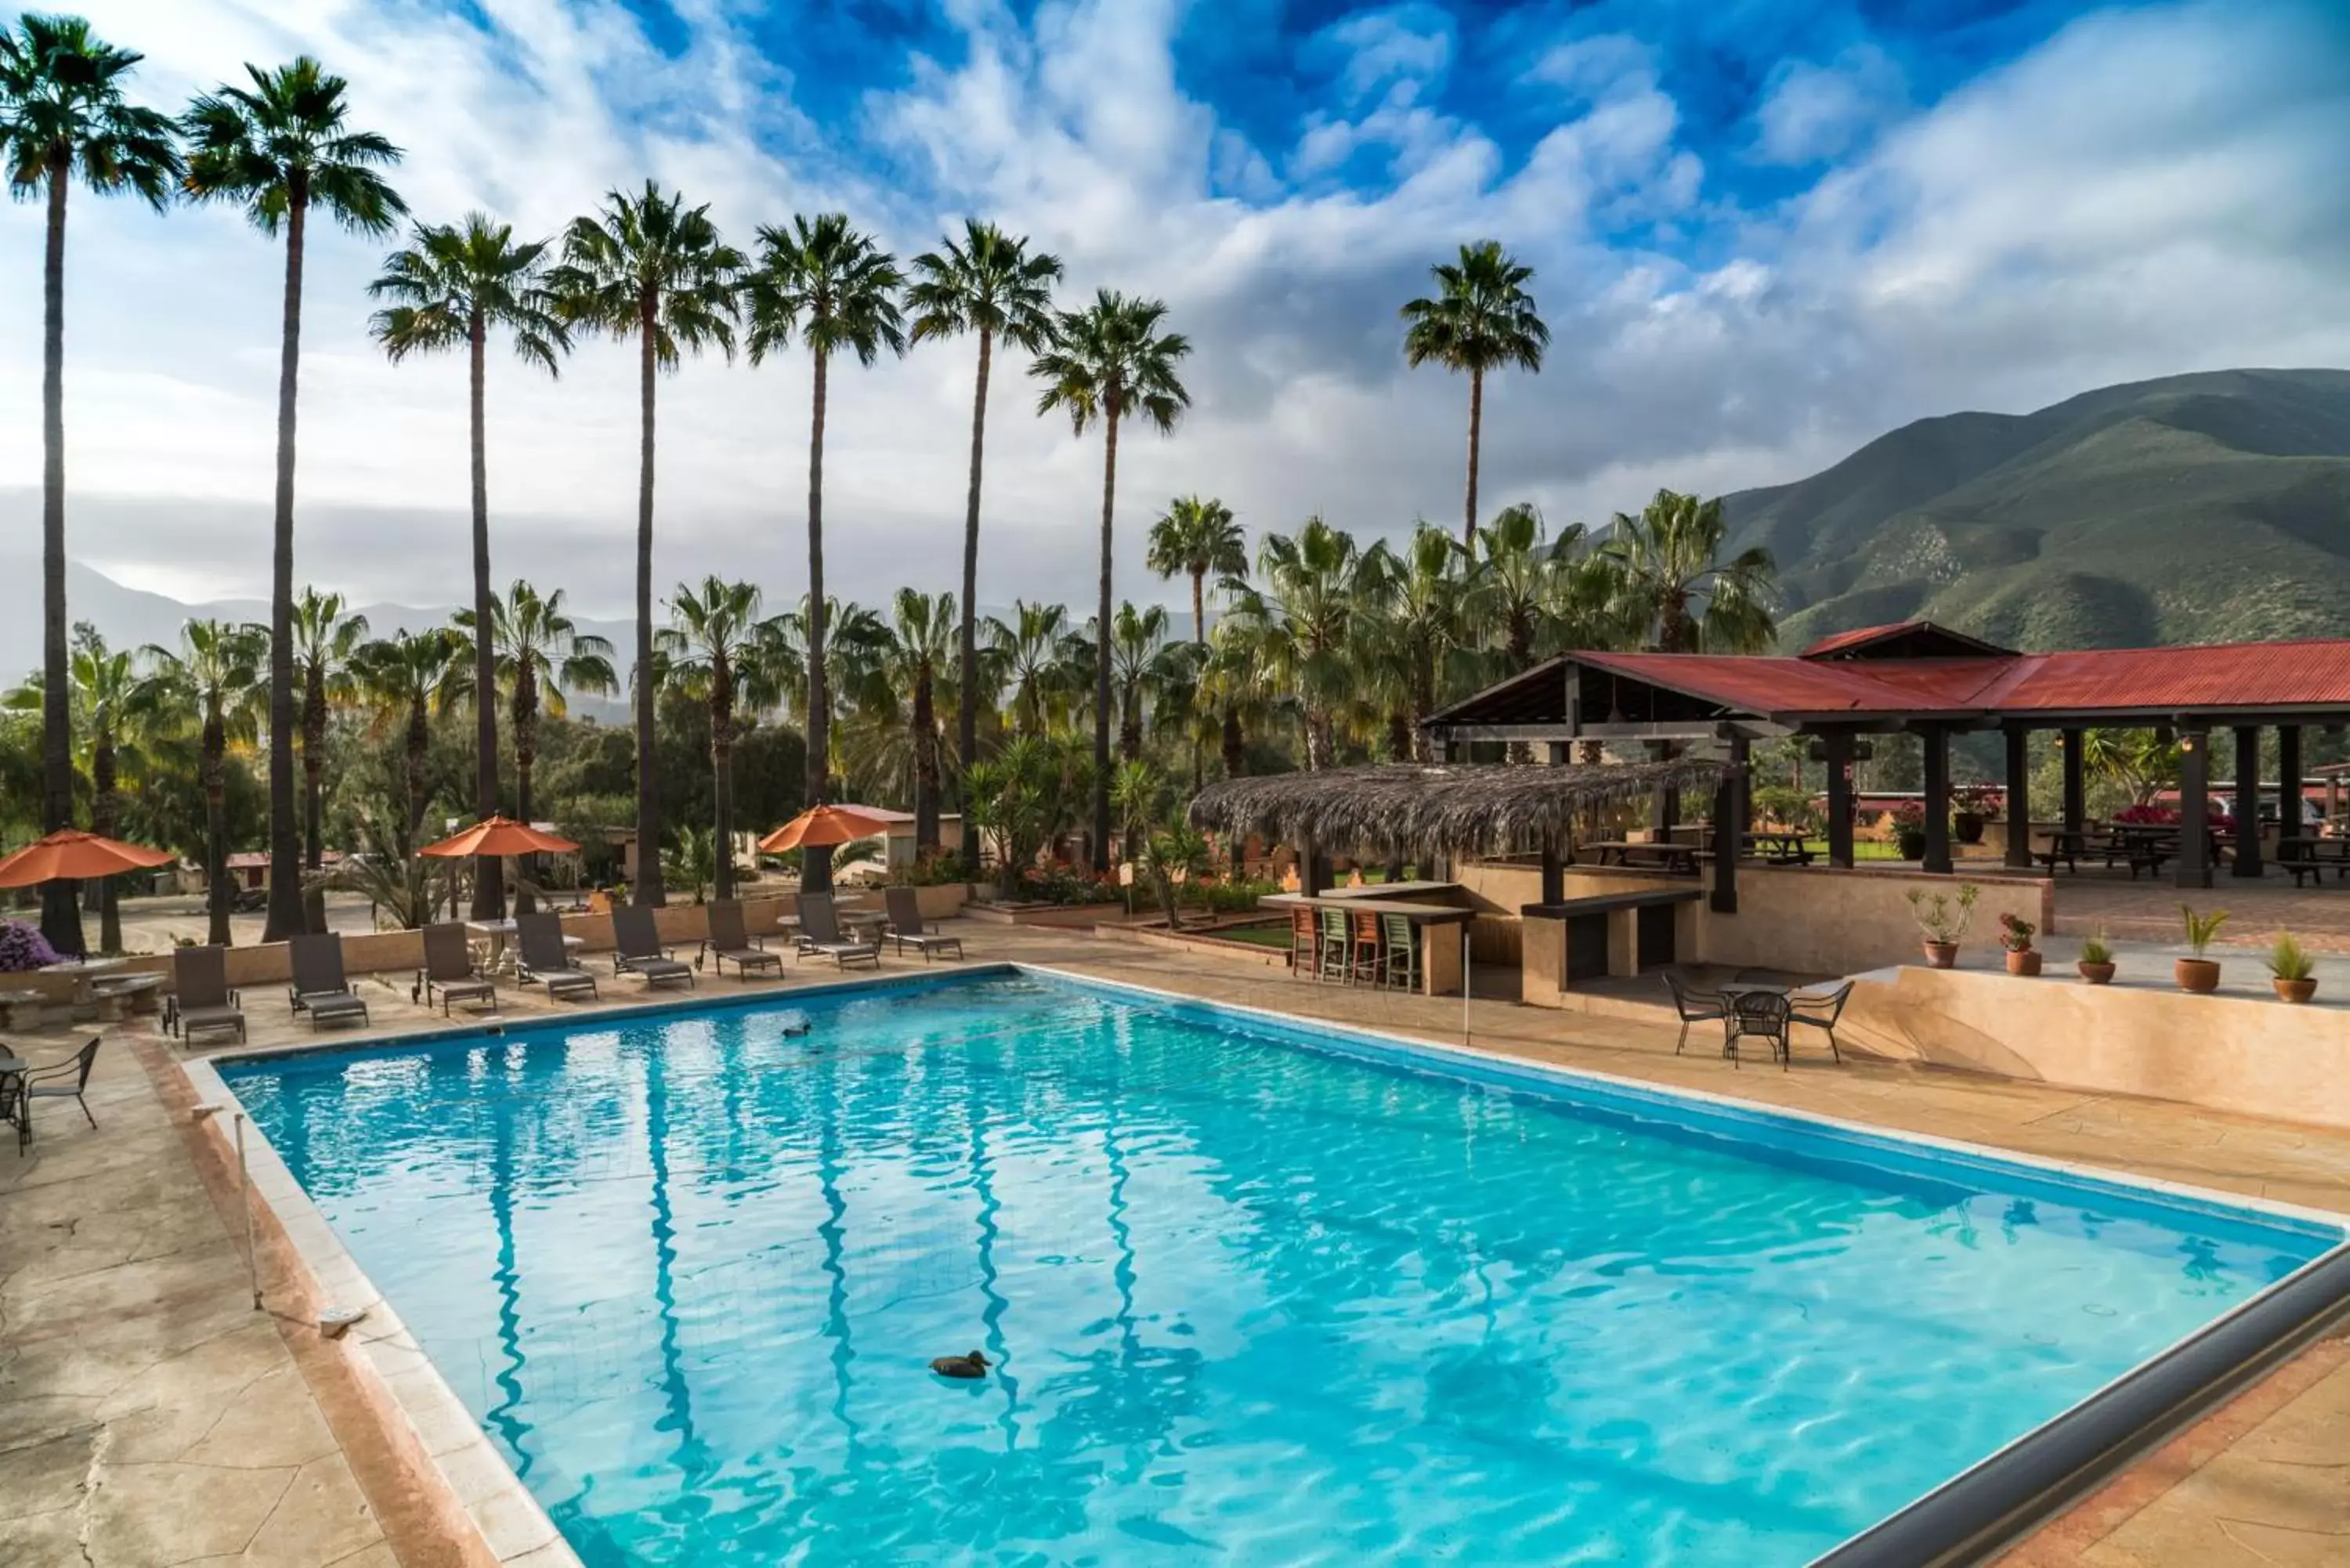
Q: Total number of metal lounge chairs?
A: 8